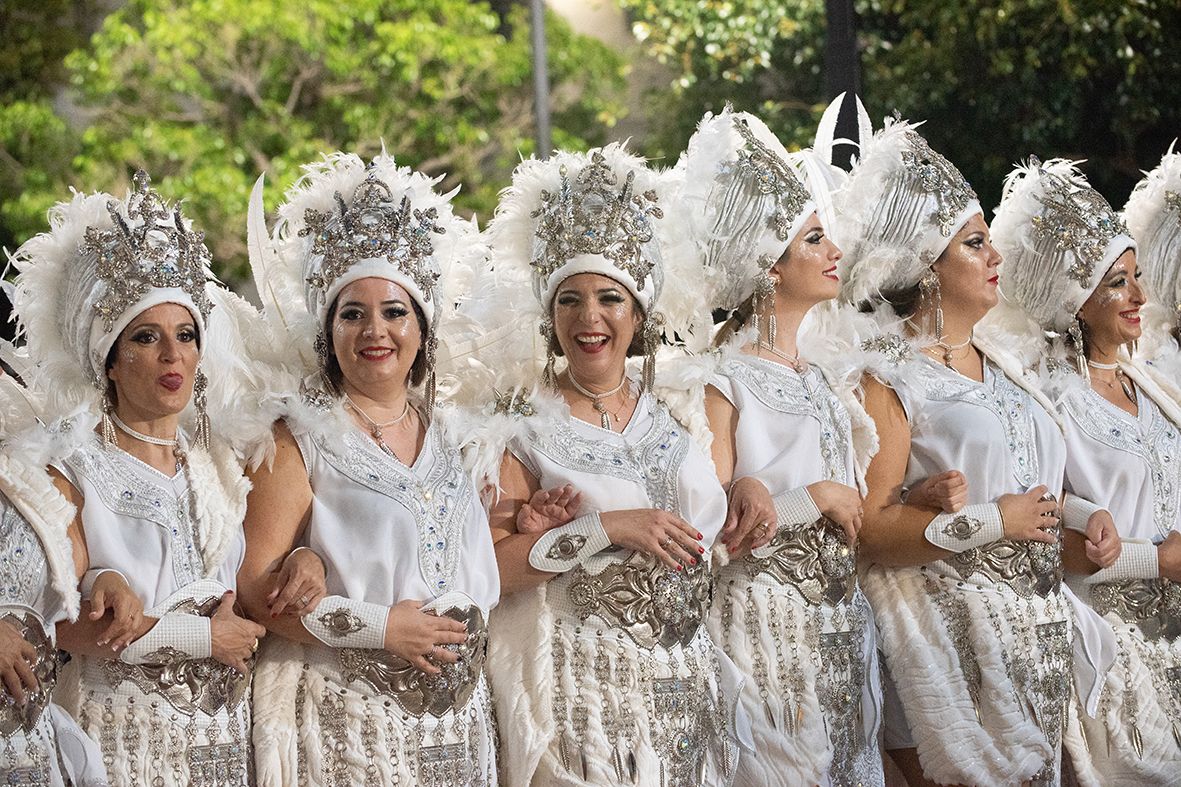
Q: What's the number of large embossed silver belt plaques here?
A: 7